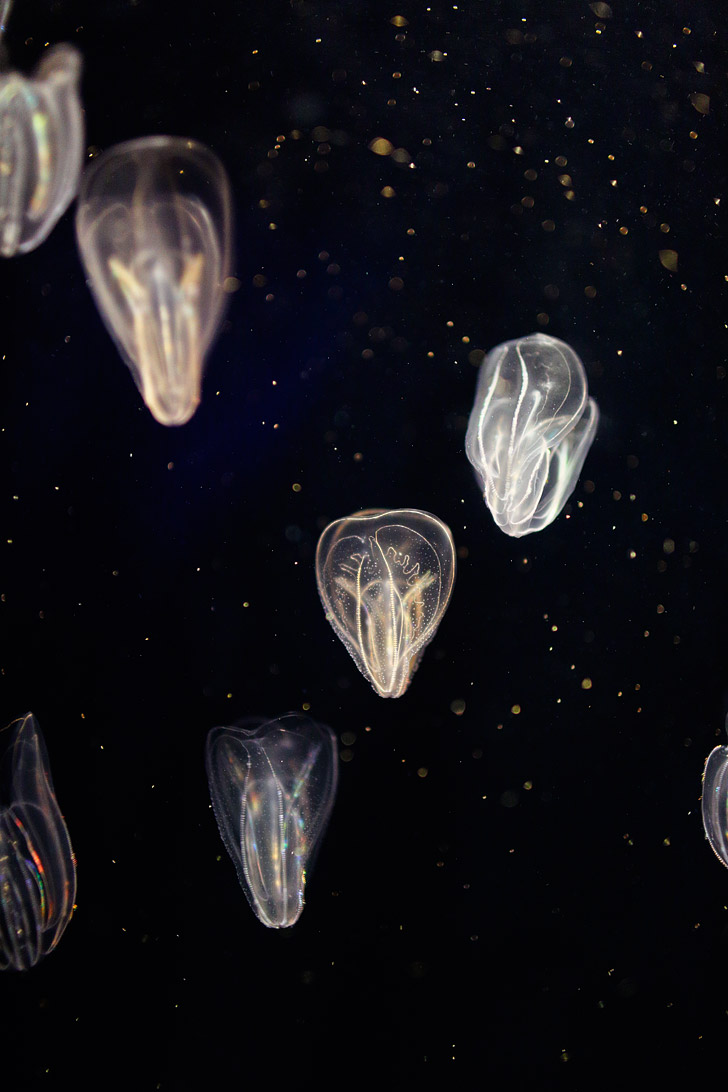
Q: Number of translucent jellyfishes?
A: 7